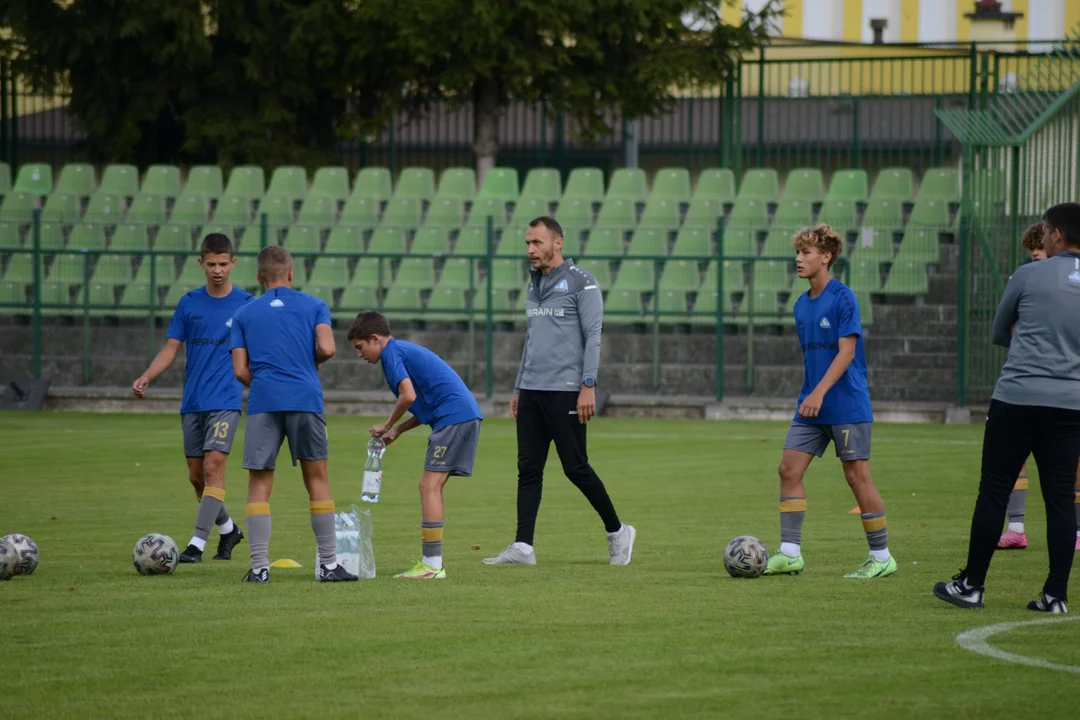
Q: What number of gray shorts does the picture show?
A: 4